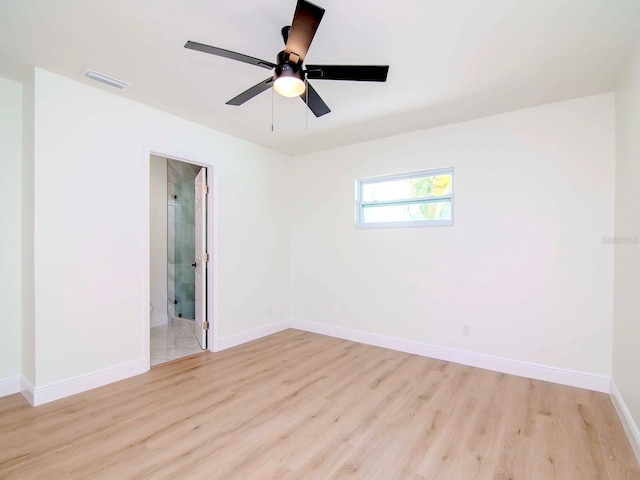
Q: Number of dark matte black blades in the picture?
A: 5